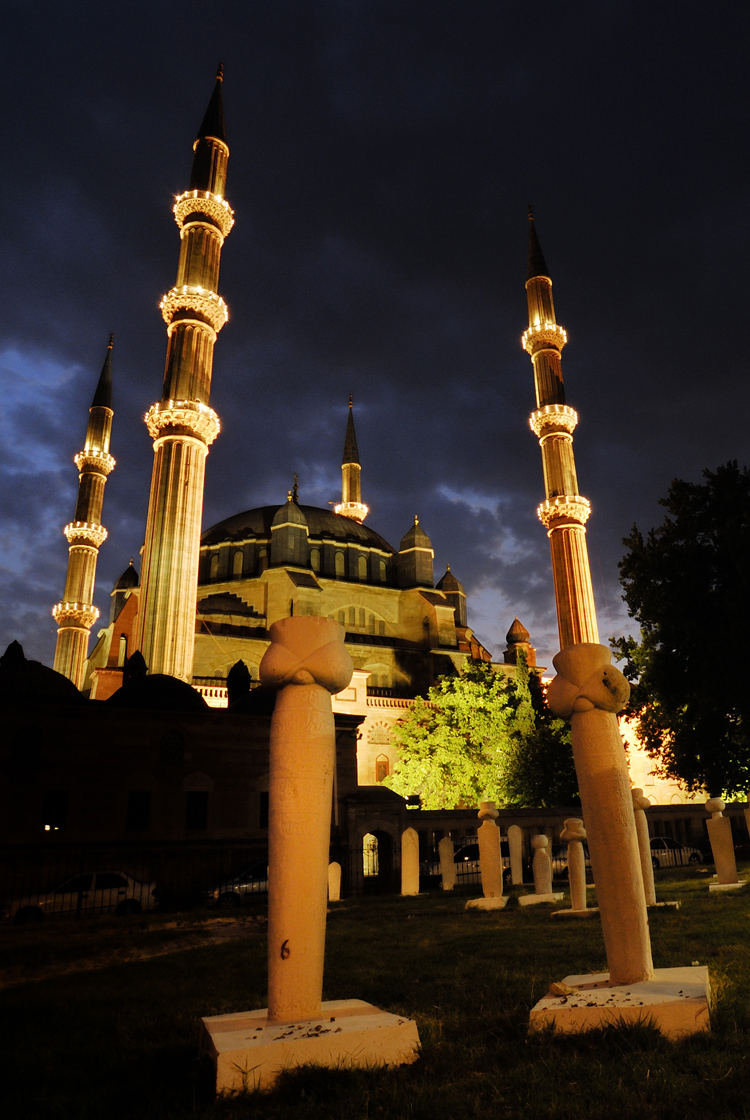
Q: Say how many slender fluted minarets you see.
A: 4